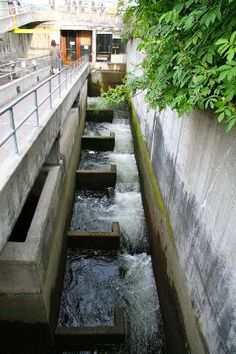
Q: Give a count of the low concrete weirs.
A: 5